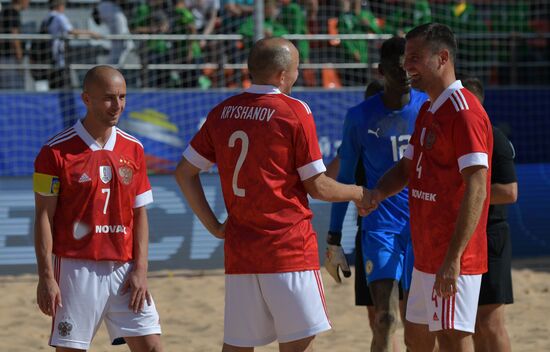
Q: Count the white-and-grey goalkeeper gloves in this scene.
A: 1